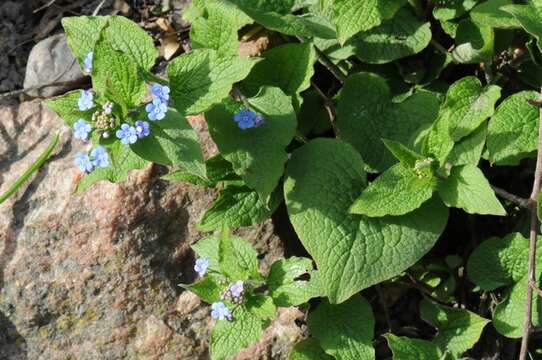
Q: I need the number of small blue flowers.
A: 13